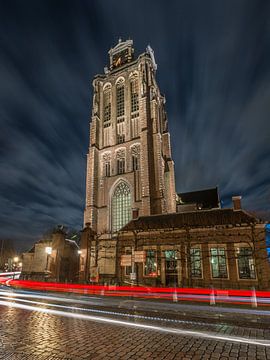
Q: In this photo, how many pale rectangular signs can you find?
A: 2